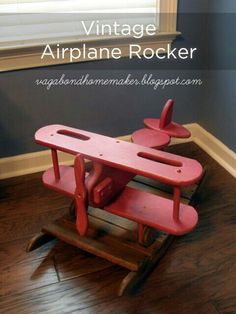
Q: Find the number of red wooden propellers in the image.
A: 1